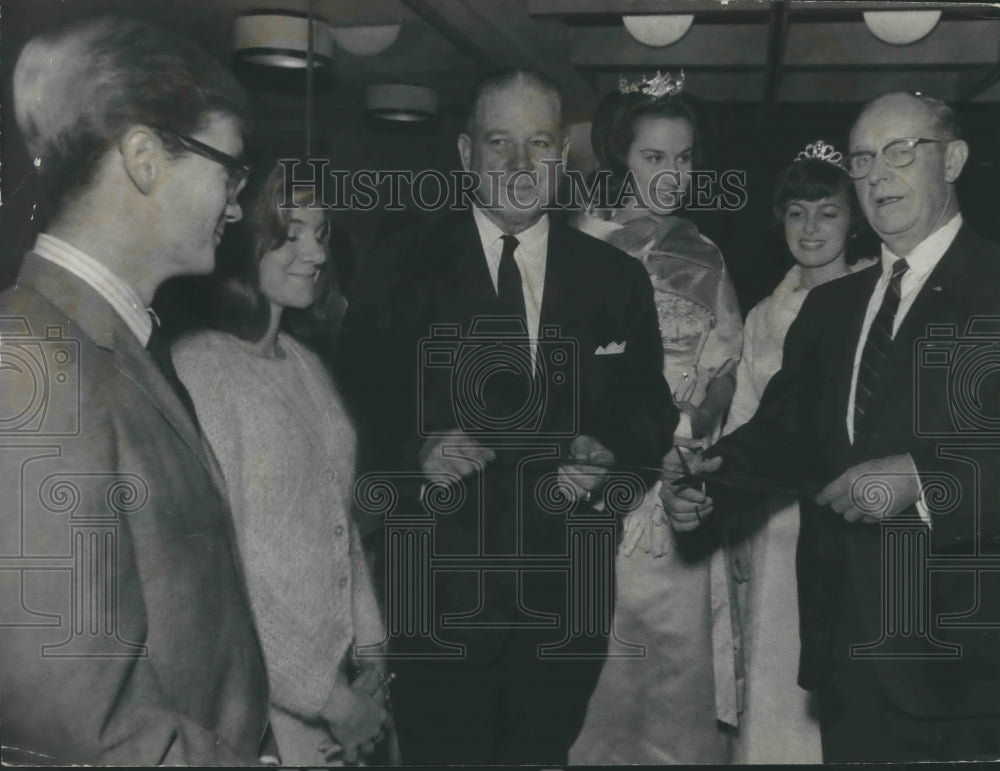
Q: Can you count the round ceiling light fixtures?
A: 5